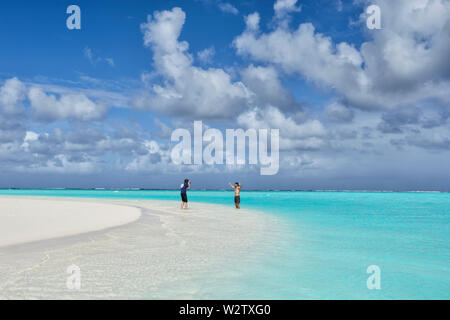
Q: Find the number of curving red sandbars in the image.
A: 0